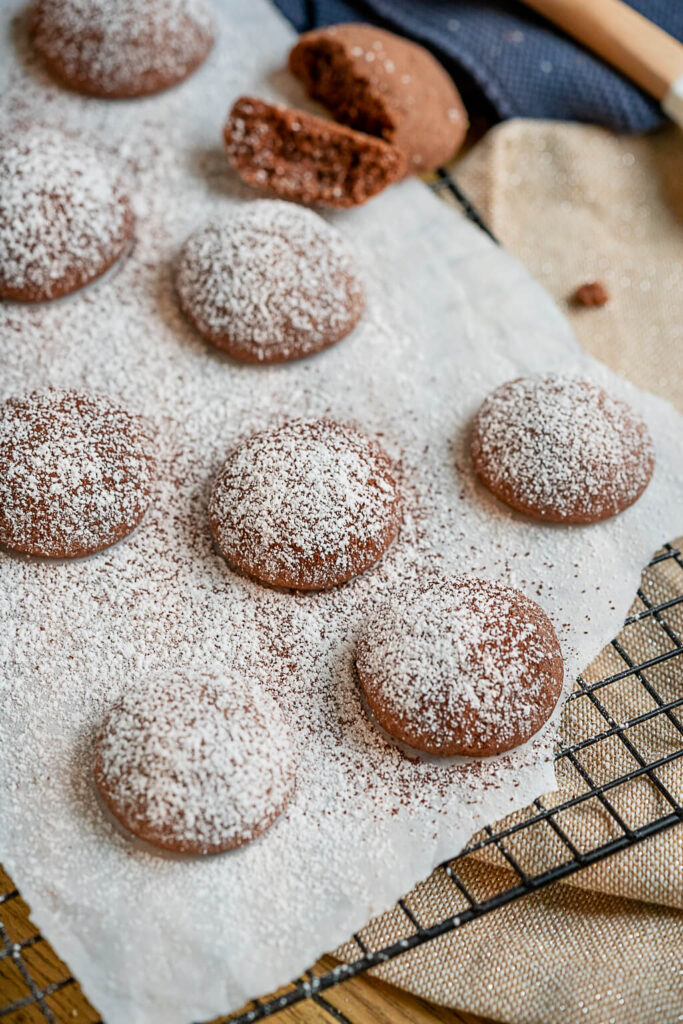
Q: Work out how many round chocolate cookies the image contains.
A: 8